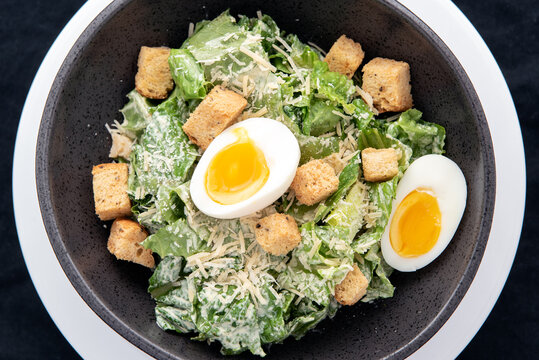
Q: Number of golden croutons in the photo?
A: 10